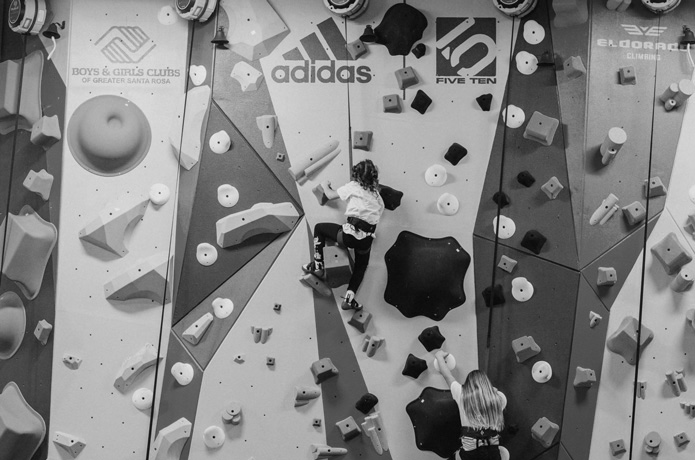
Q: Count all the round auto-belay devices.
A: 5